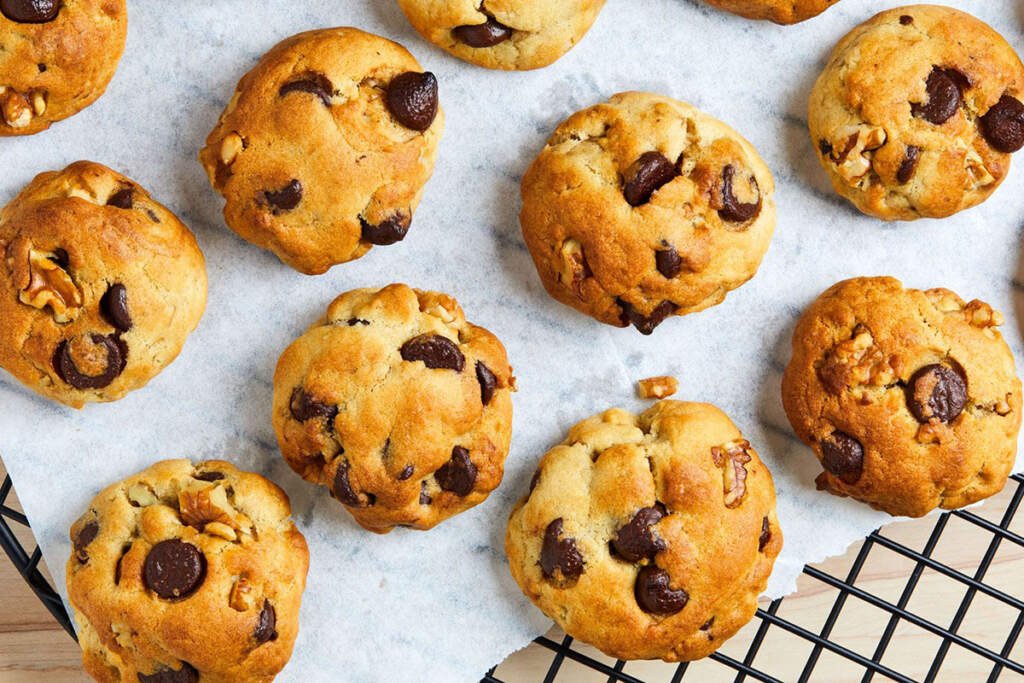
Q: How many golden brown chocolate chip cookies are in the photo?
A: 11